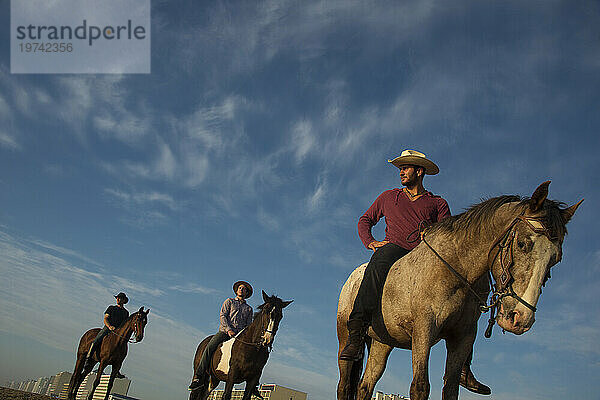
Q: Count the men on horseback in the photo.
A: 3